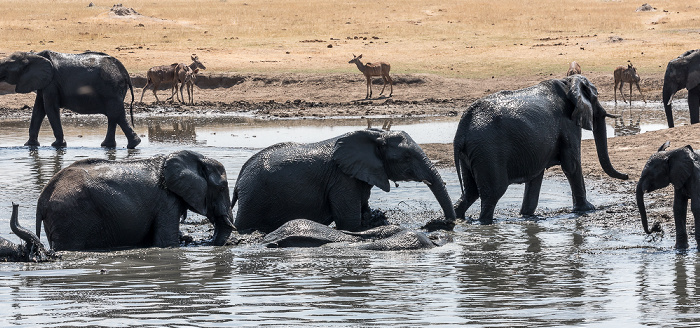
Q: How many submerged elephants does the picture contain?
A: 2